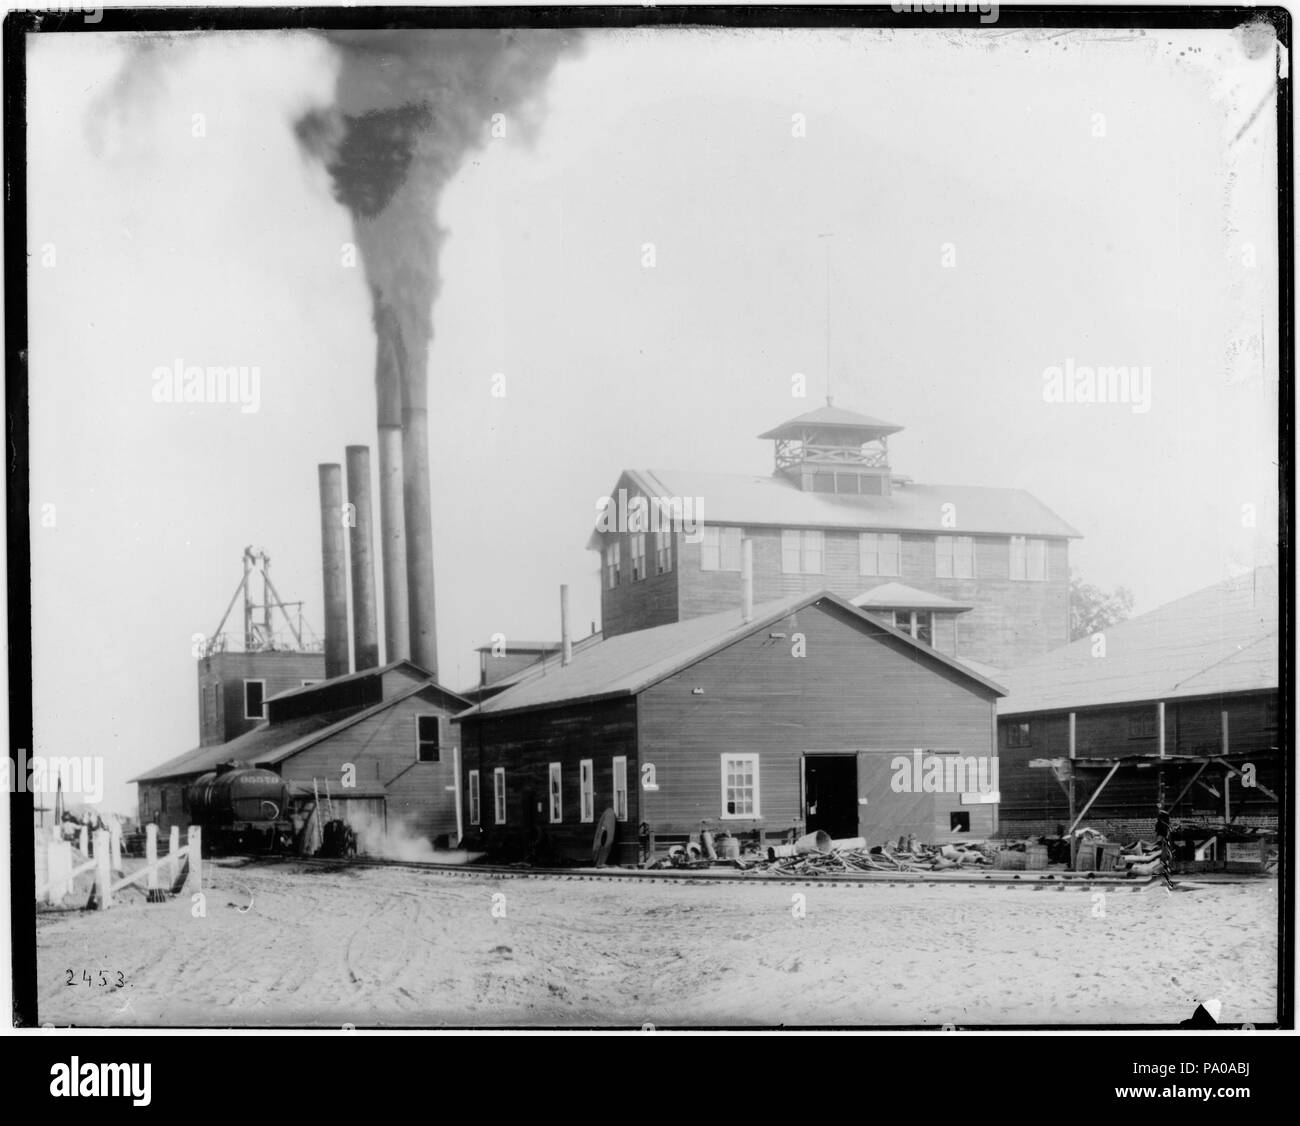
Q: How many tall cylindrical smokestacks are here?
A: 4